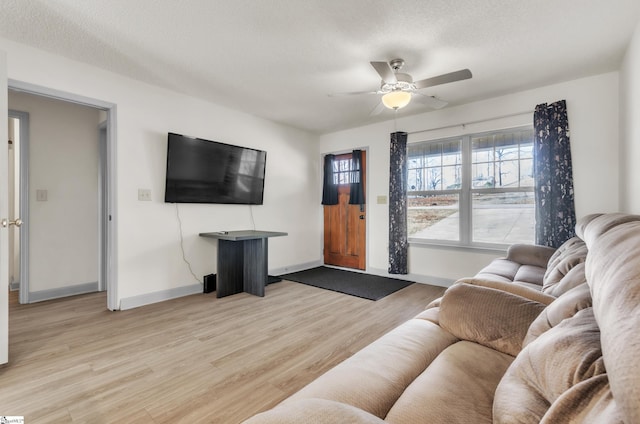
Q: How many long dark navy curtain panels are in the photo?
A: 2